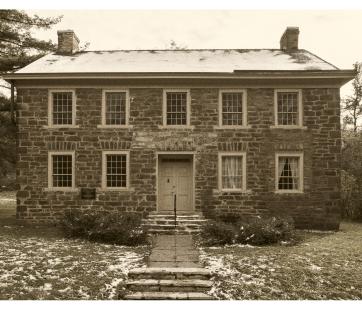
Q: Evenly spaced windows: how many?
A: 9